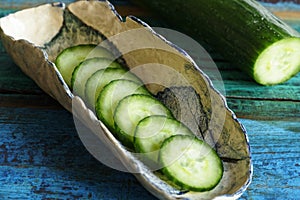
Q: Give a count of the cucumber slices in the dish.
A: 7